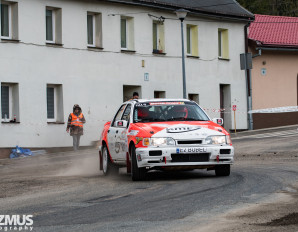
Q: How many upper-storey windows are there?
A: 7